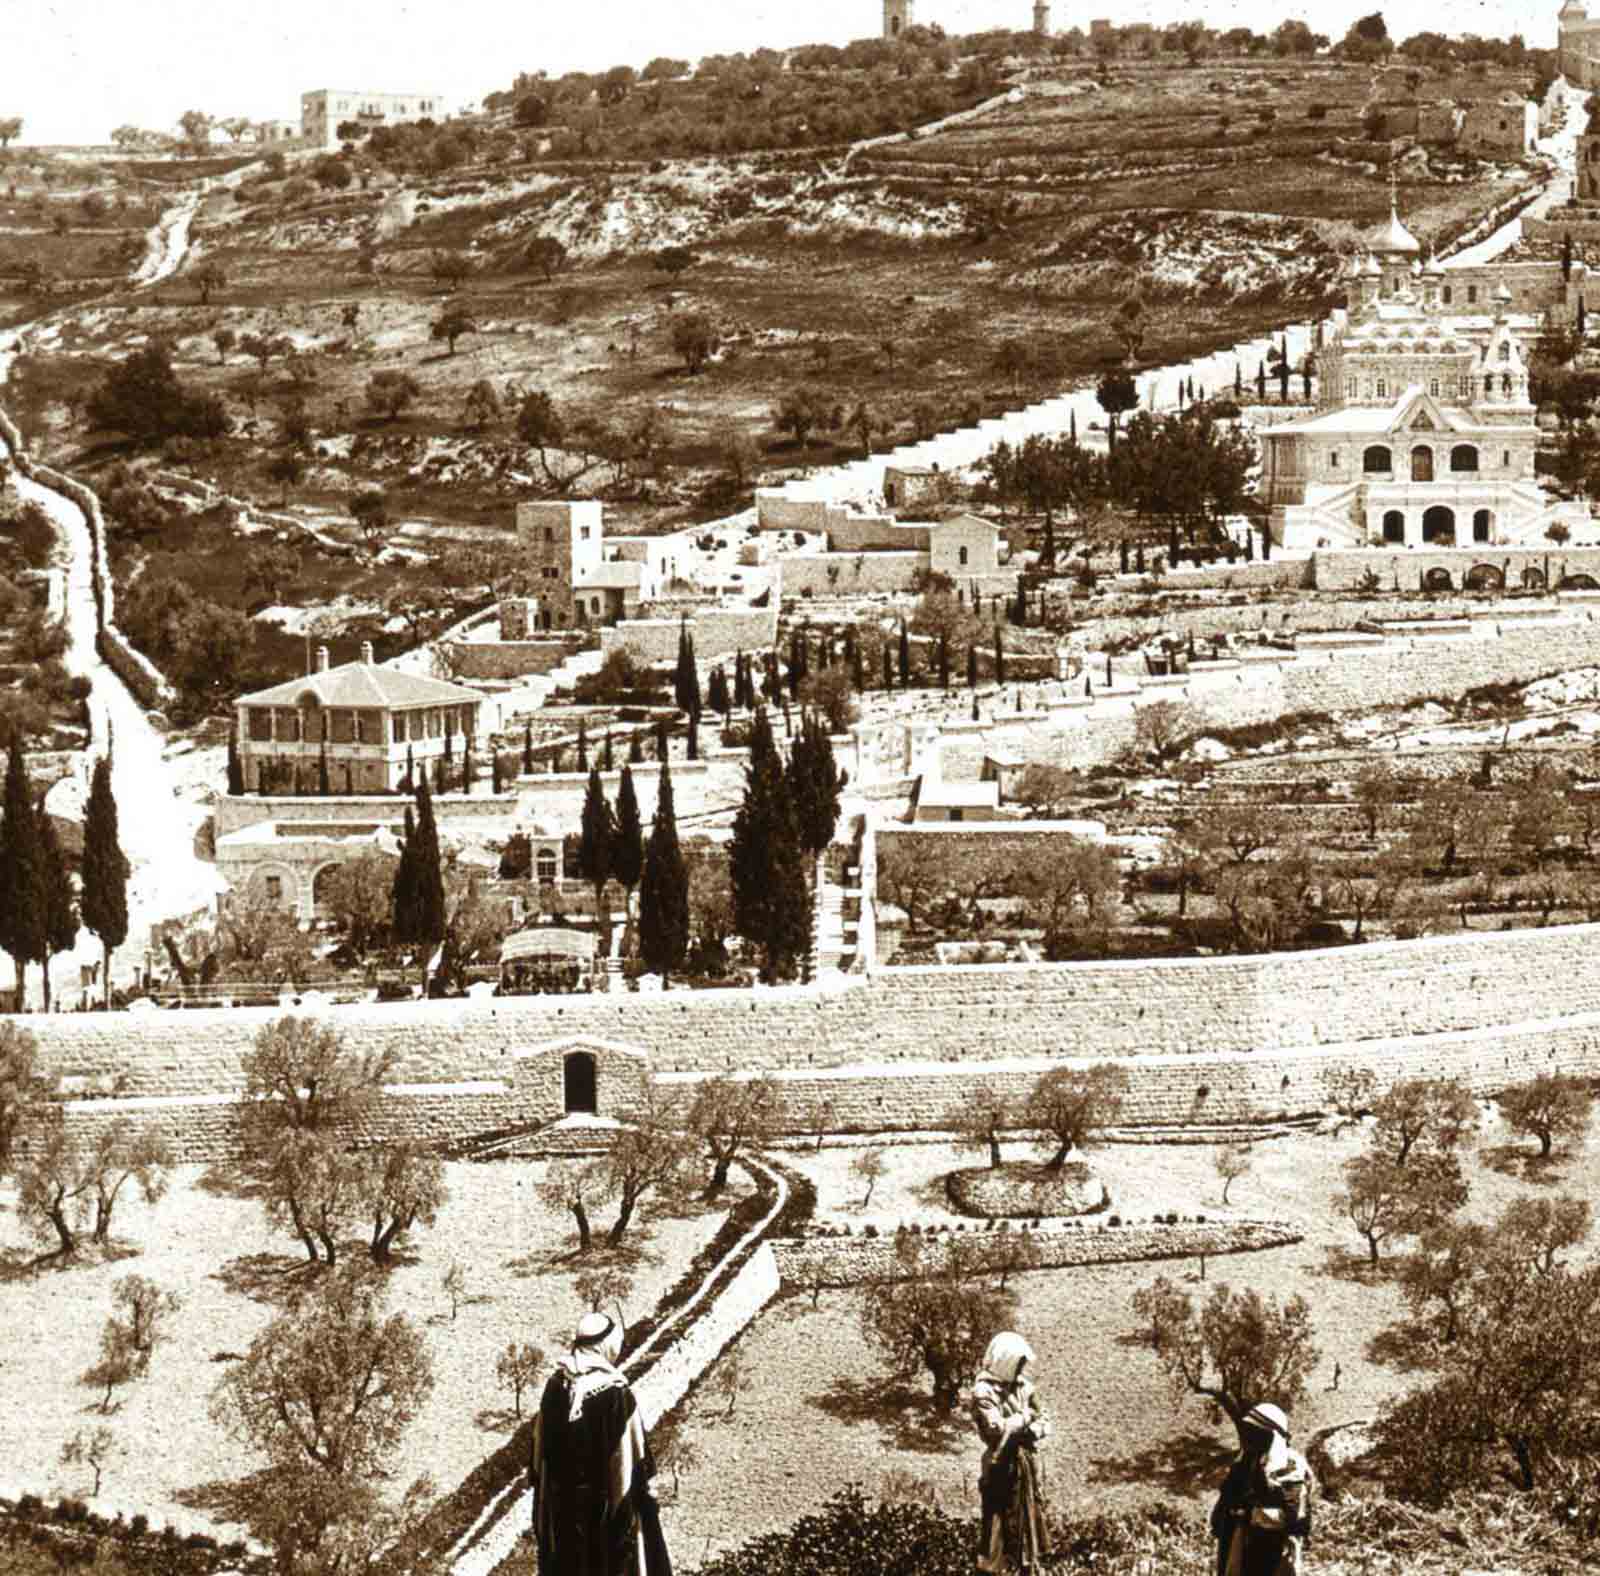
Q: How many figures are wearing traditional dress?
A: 3